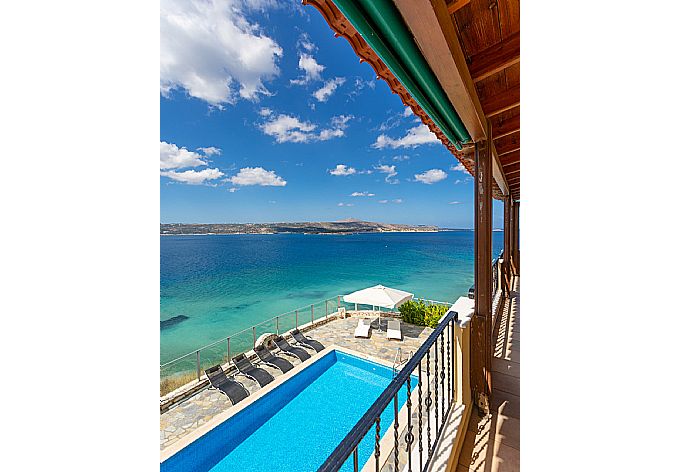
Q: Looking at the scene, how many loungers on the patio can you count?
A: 7